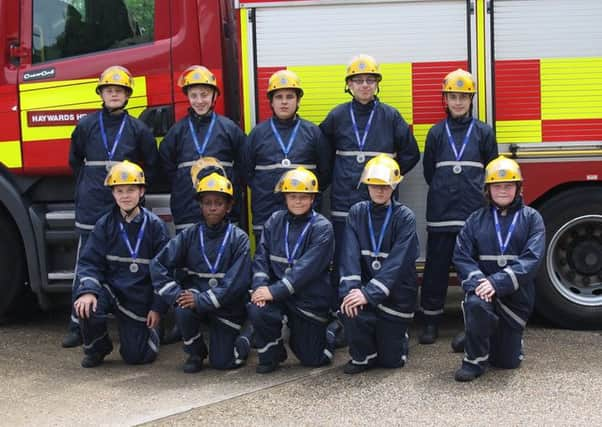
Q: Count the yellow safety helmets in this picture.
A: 10